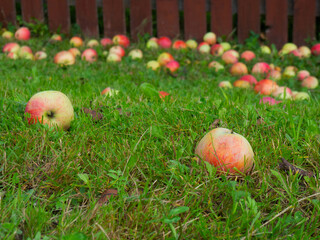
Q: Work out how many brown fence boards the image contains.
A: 12